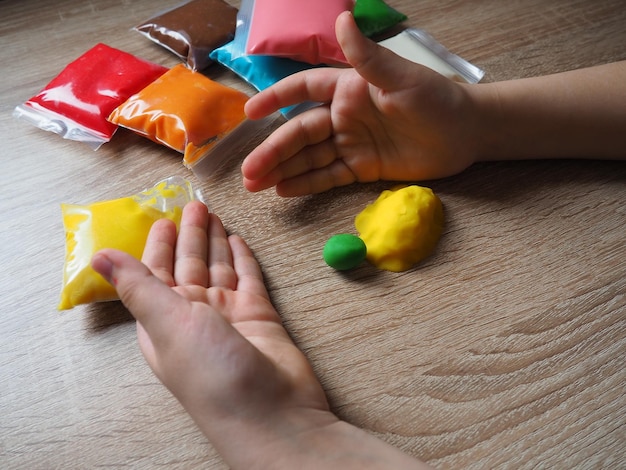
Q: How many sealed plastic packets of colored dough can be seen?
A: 8